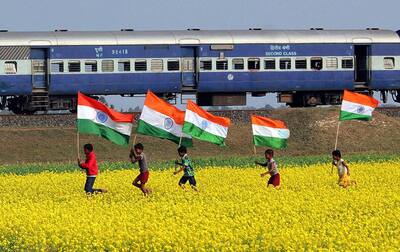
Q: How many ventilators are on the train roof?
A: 7